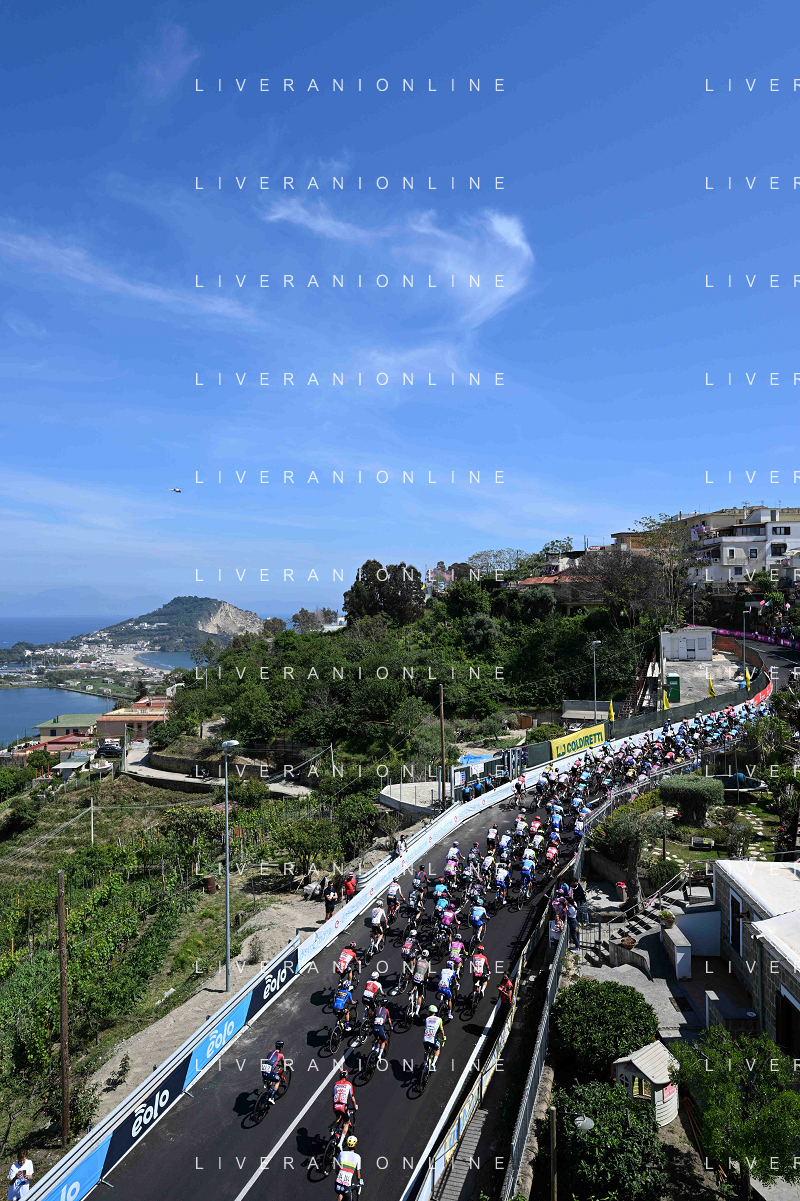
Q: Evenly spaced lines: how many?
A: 12